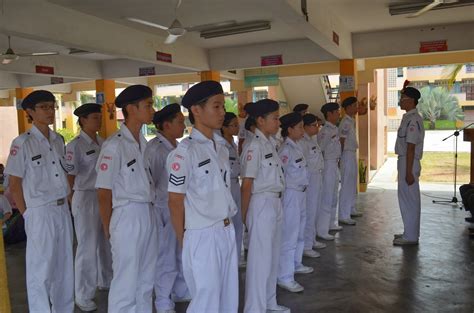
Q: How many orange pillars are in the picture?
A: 4